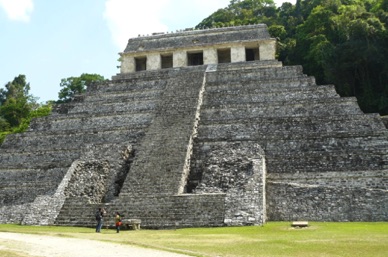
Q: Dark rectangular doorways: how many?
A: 5